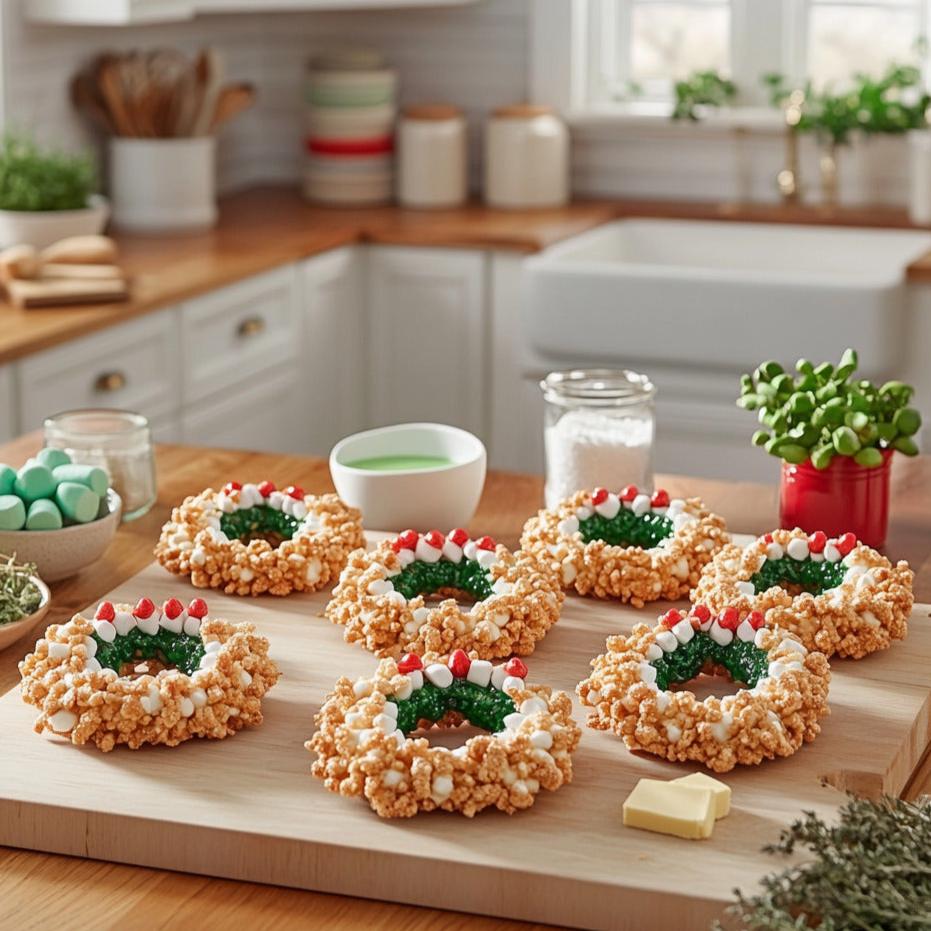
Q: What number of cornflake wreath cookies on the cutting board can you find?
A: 7